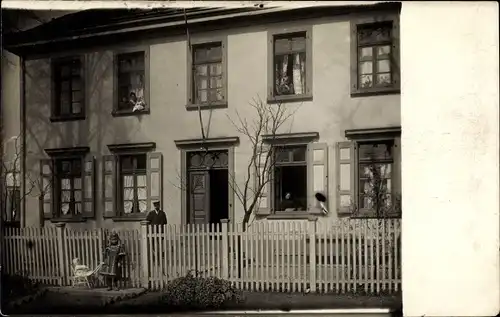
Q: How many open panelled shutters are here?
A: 7